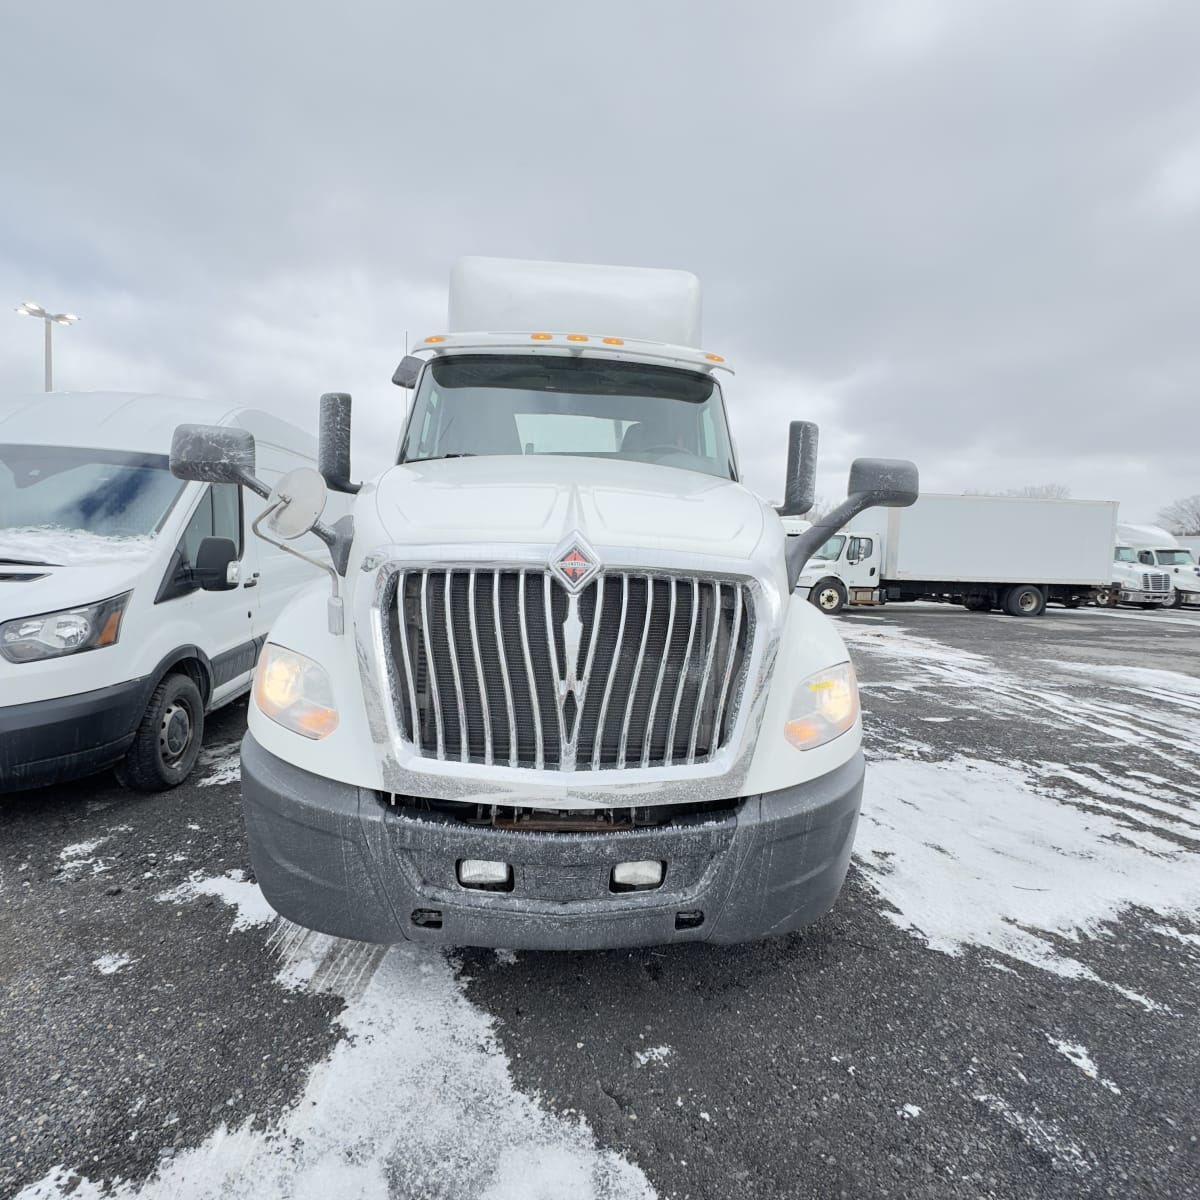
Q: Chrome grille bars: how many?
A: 14